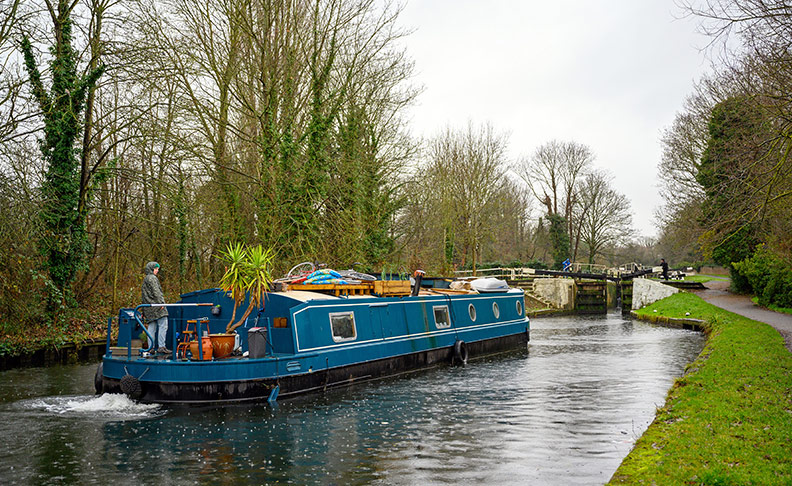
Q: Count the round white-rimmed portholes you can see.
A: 3